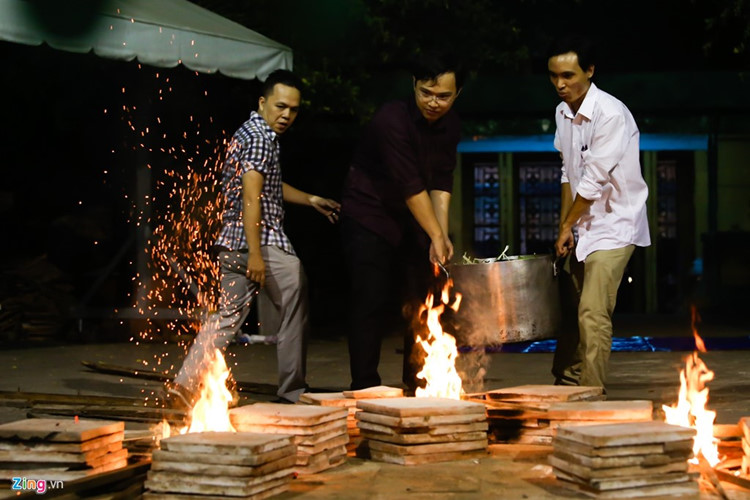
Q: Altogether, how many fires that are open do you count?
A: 3